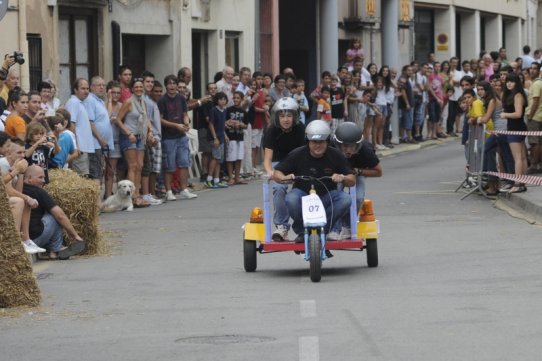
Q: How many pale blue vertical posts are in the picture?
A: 2